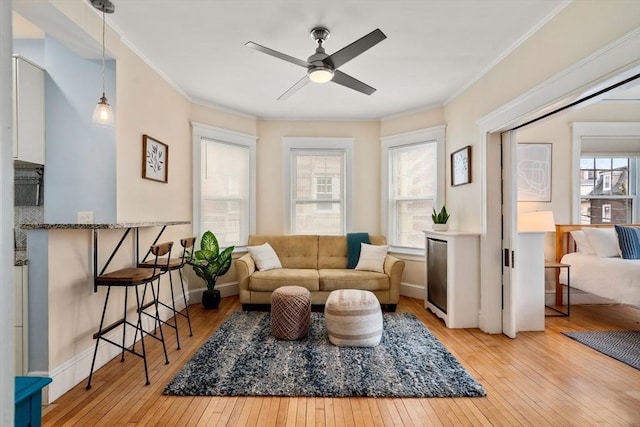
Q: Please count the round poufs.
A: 2